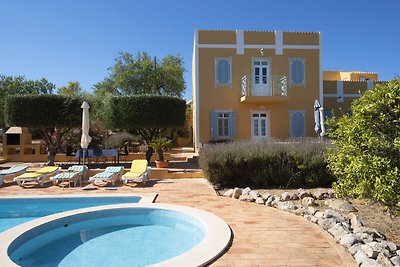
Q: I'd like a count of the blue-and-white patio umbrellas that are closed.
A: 1